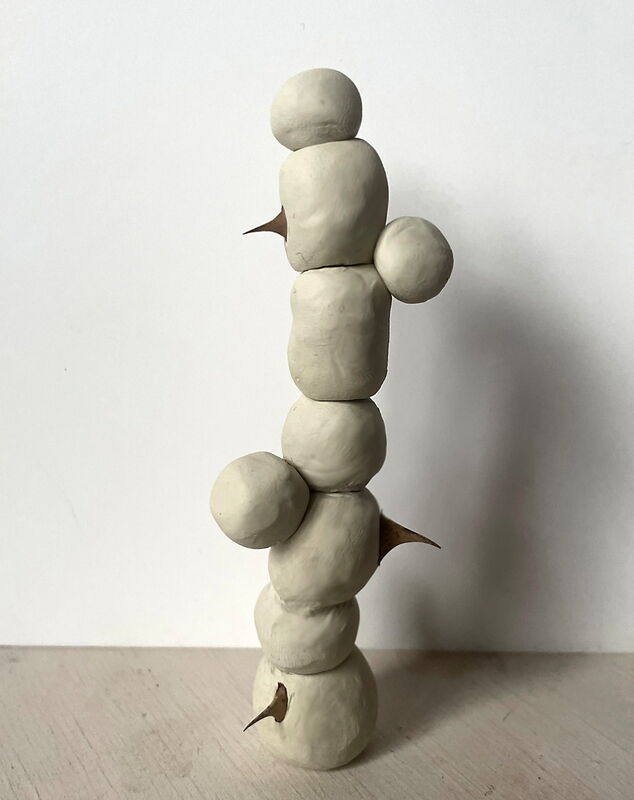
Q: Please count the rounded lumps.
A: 9